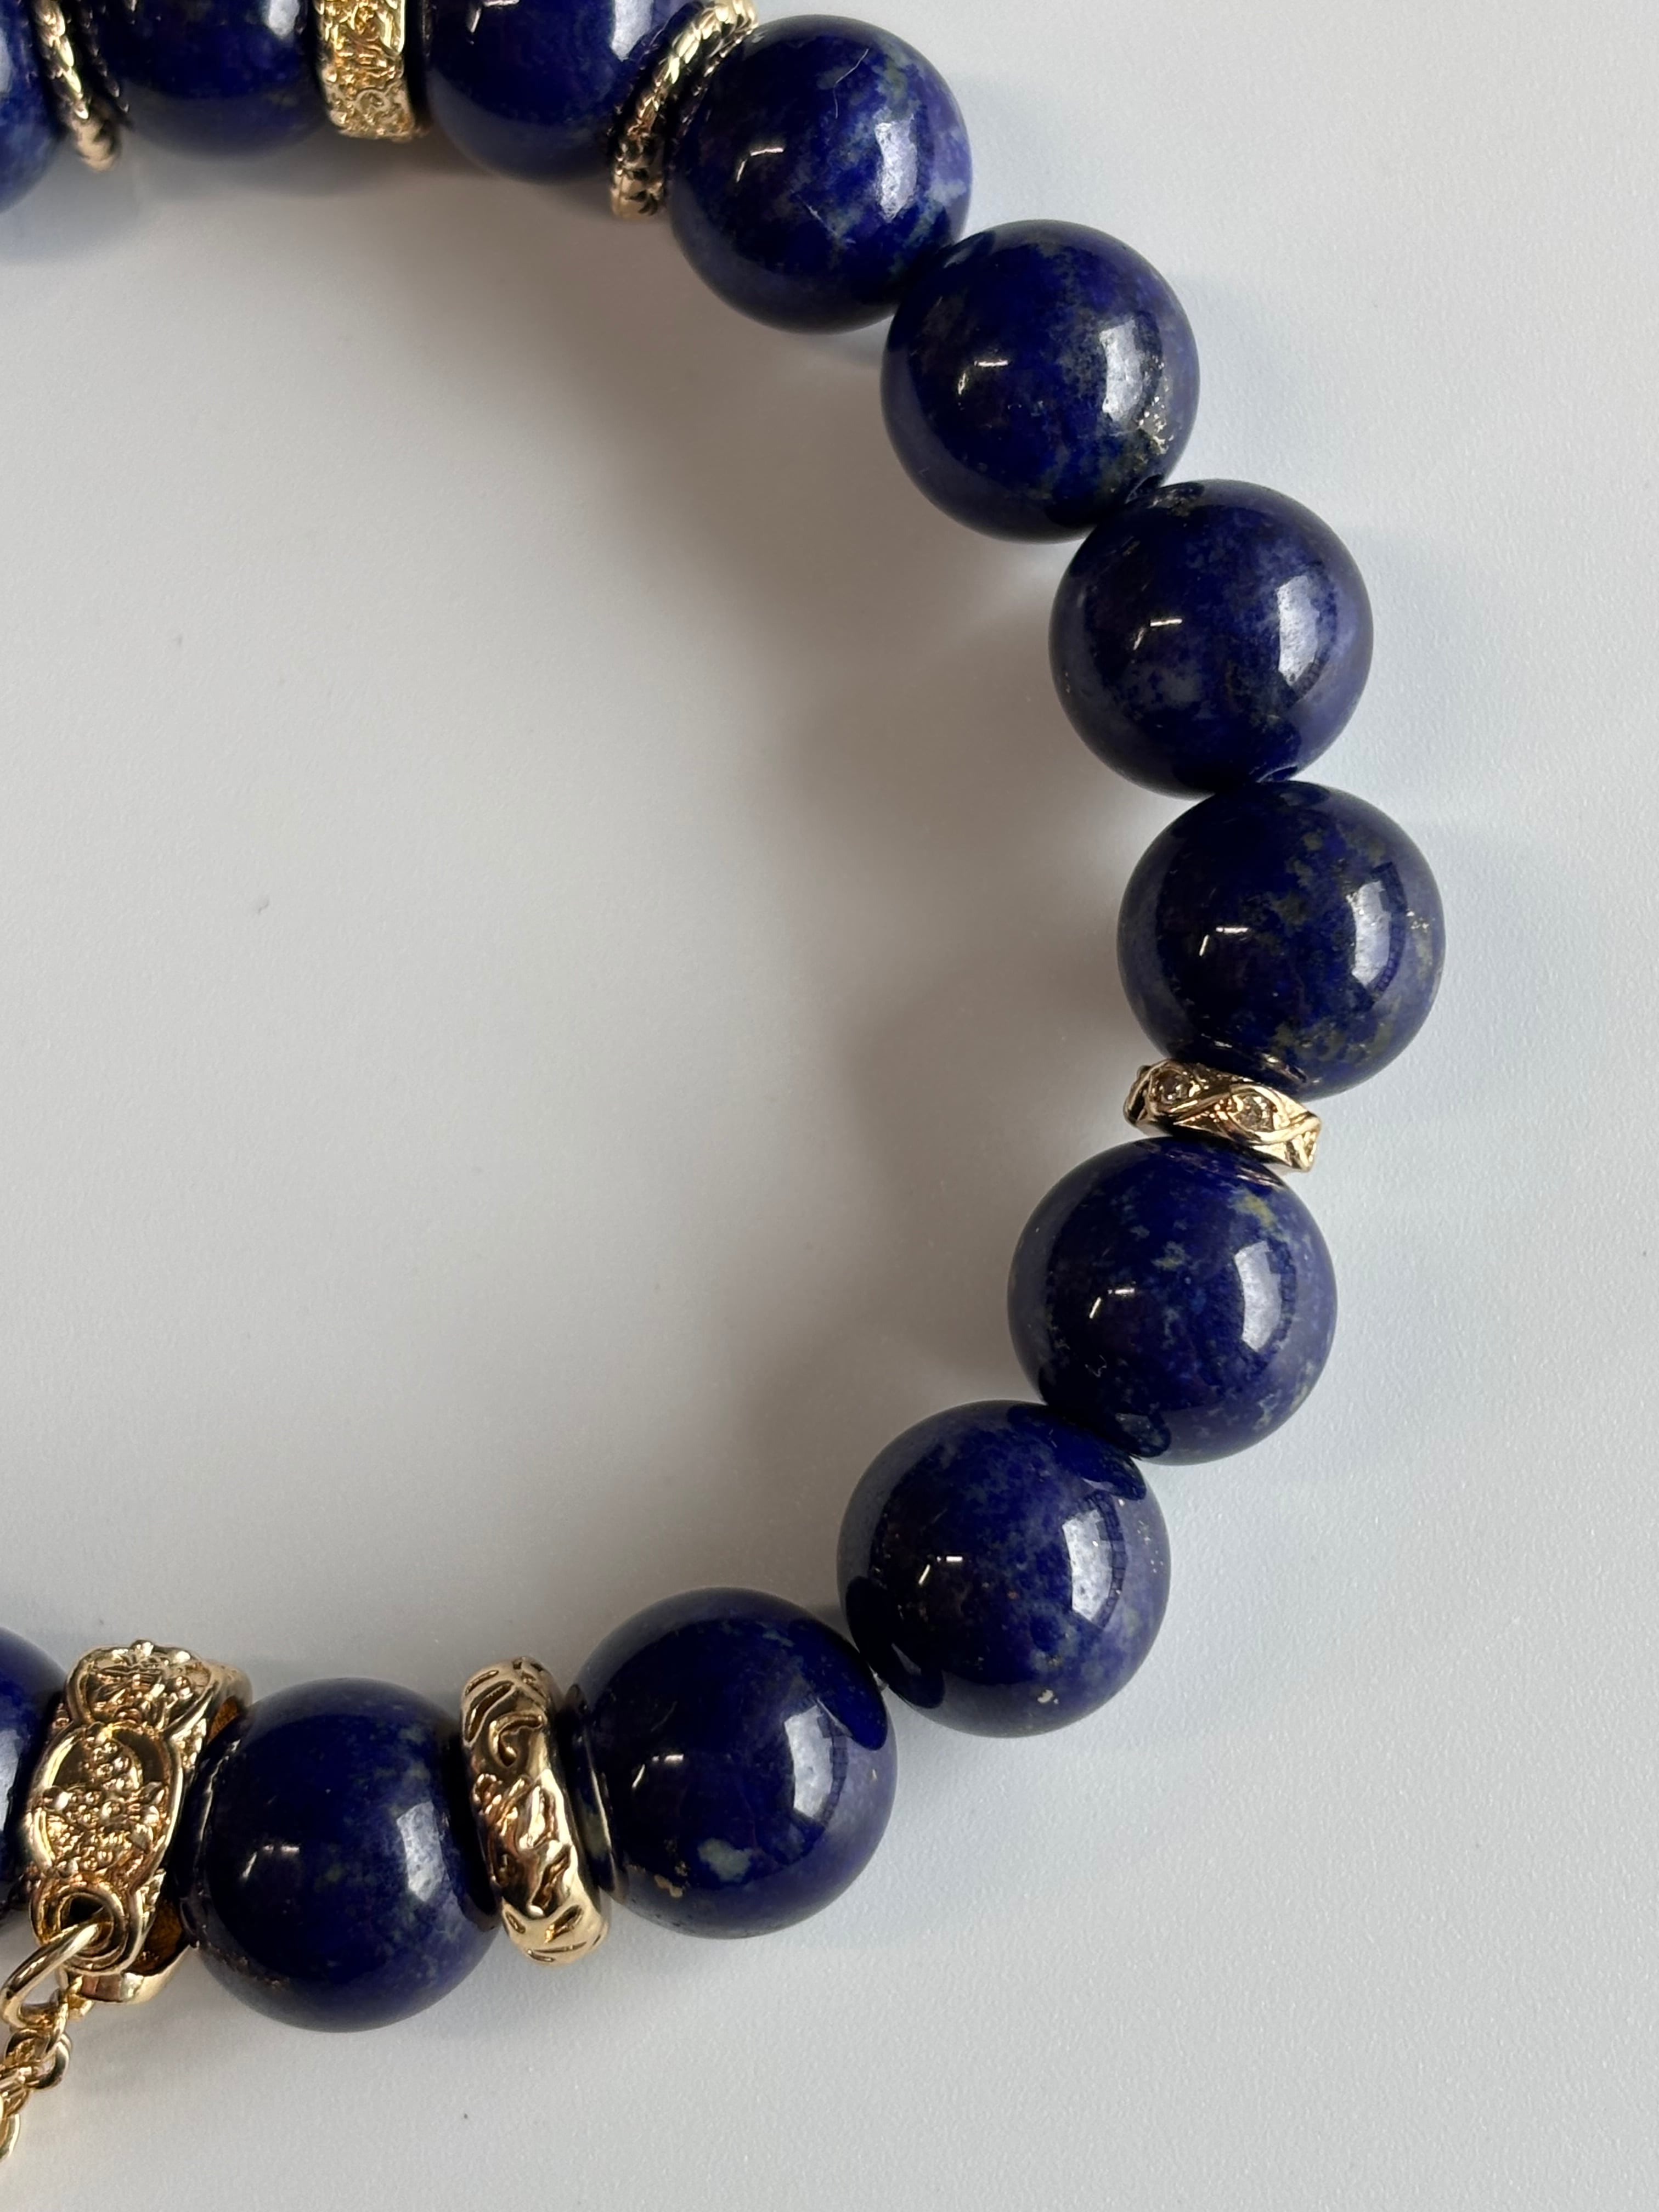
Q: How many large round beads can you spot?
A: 12